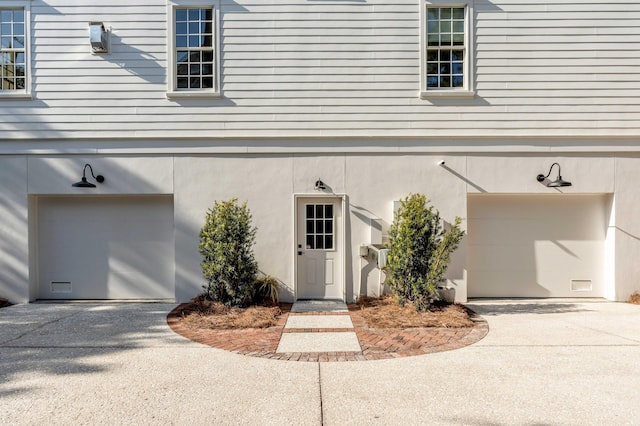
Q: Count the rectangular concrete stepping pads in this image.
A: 3